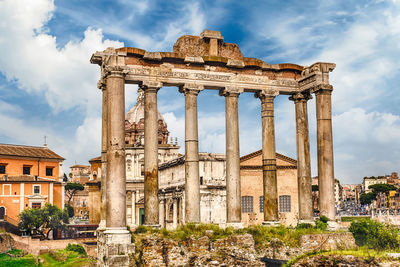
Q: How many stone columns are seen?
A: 8